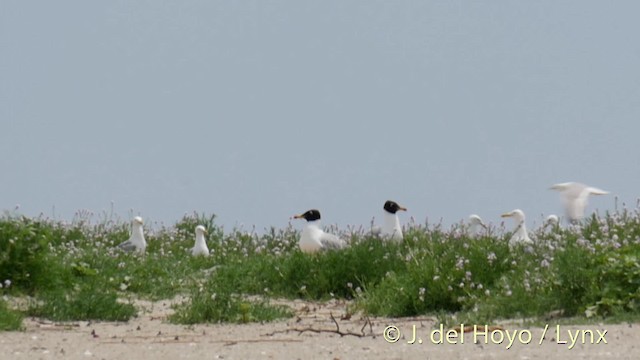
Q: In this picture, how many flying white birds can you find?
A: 1